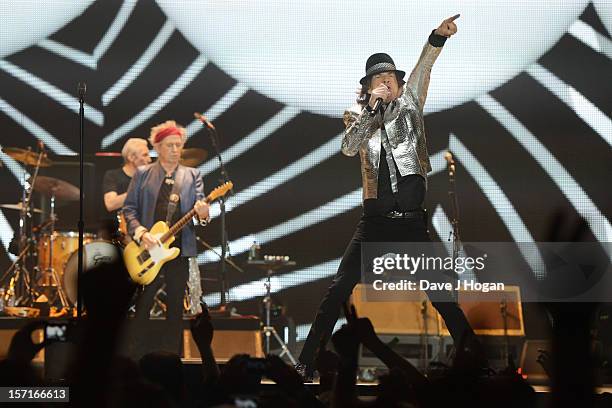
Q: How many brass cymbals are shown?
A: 4